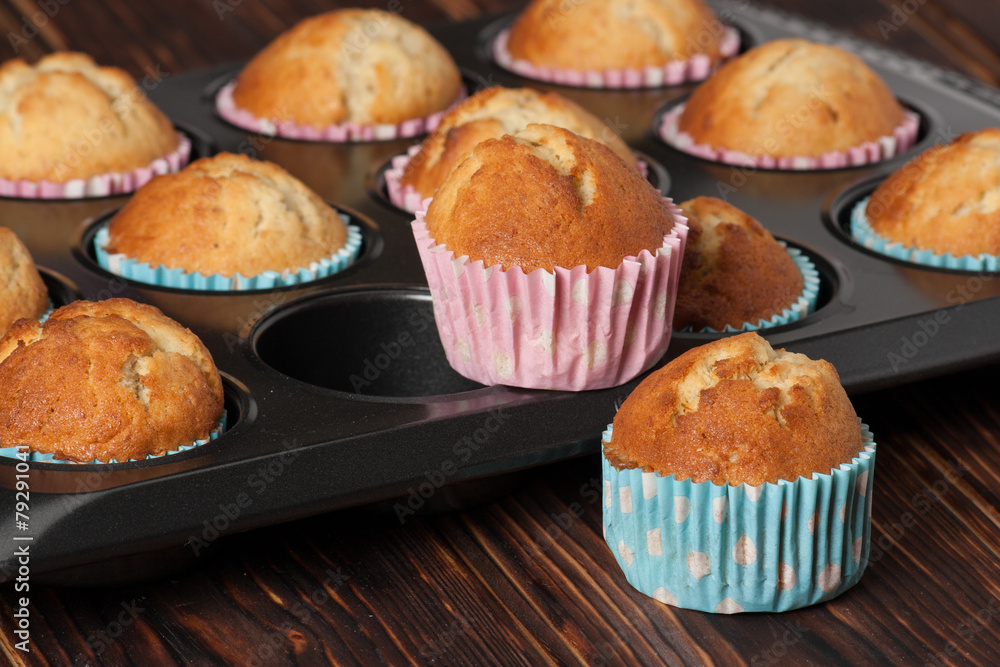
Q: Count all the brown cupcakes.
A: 12